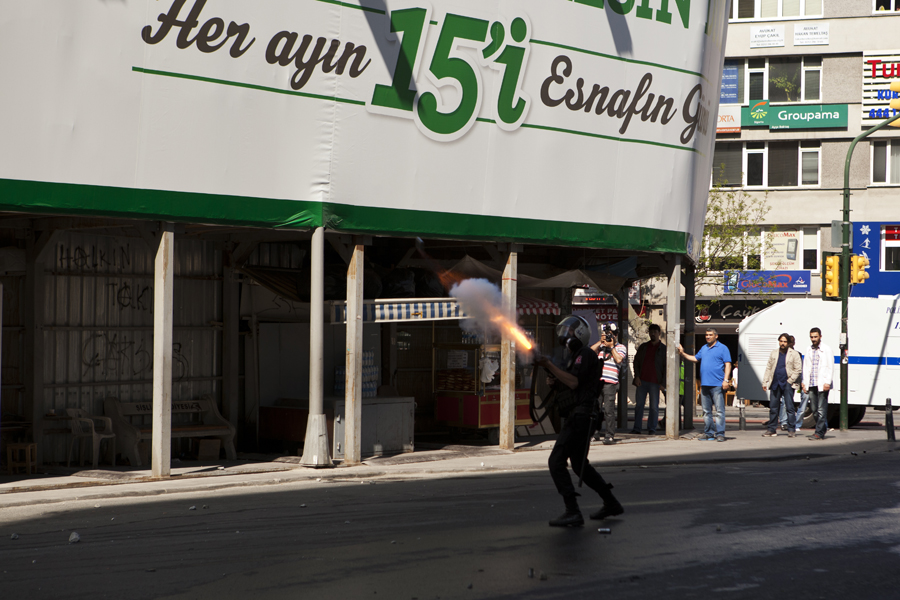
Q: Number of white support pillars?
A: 5